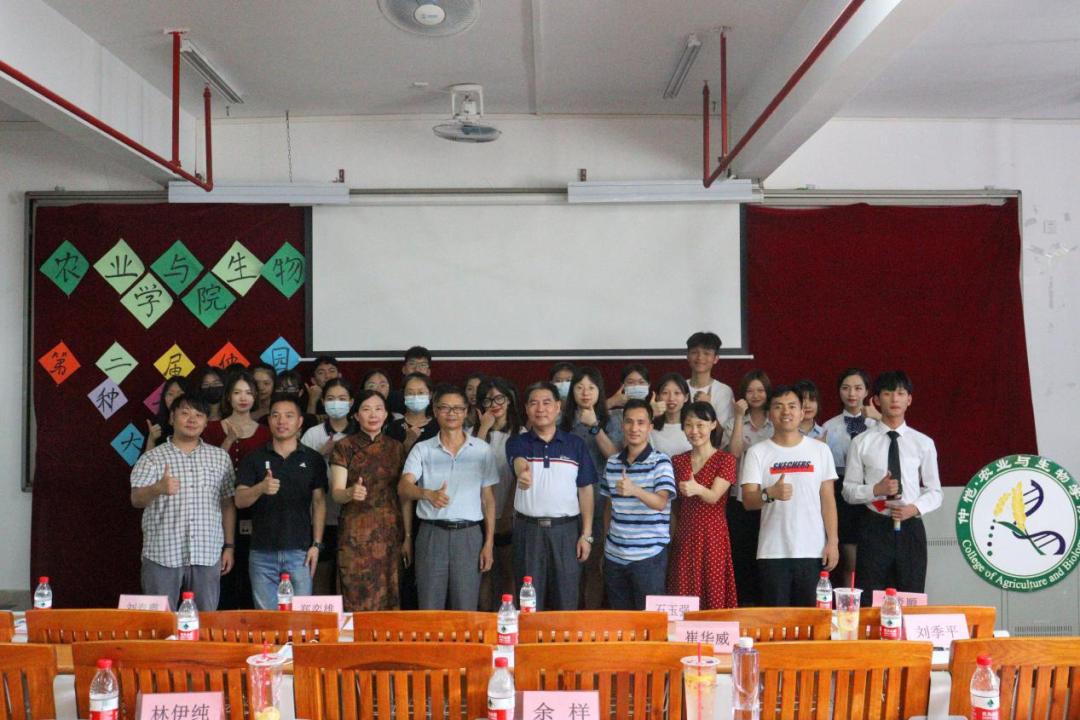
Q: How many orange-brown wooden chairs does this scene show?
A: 13